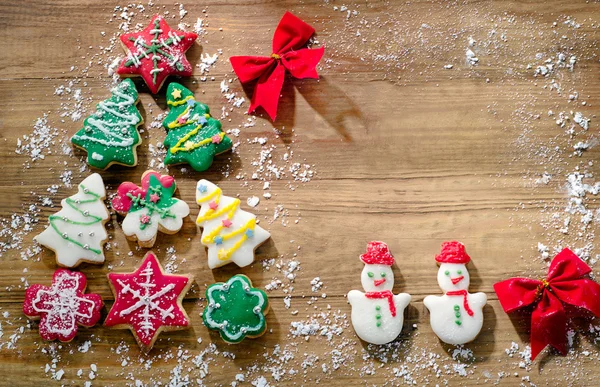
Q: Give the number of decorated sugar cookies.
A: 11